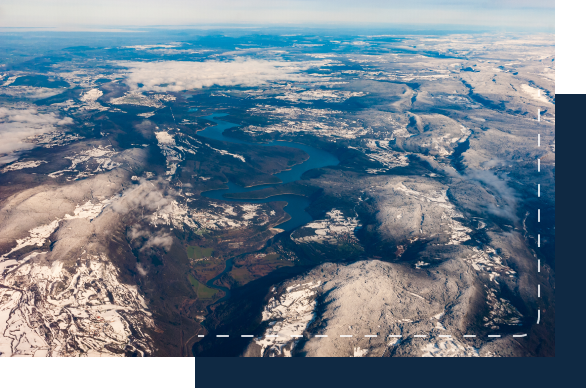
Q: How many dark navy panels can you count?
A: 1